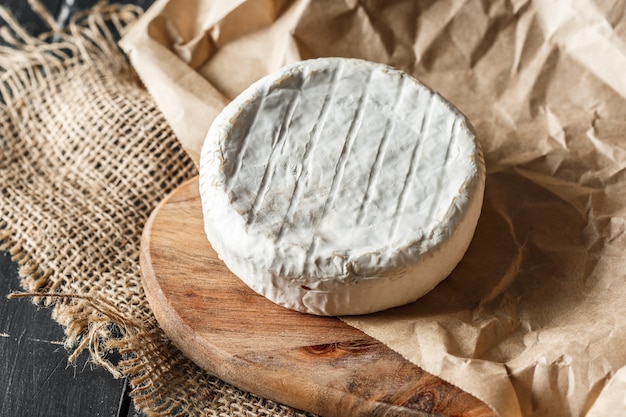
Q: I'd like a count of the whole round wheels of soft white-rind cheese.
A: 1